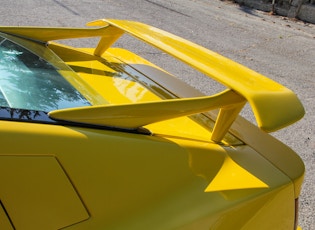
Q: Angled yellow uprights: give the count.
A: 2